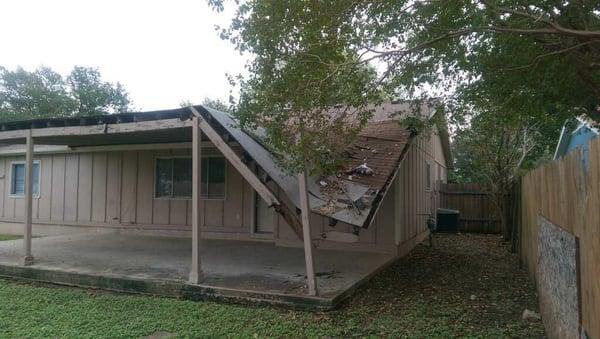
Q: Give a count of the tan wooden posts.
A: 3